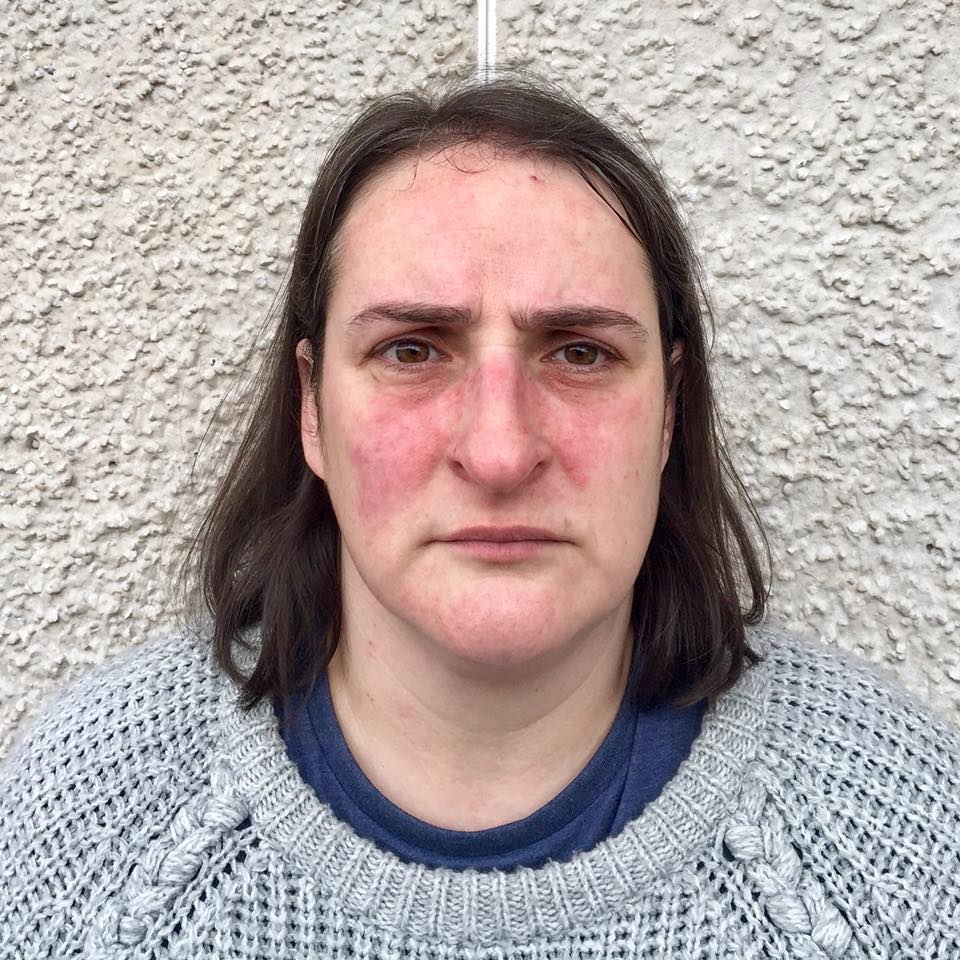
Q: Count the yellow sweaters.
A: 0